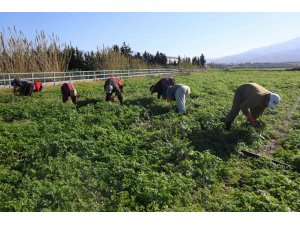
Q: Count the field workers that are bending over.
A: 7